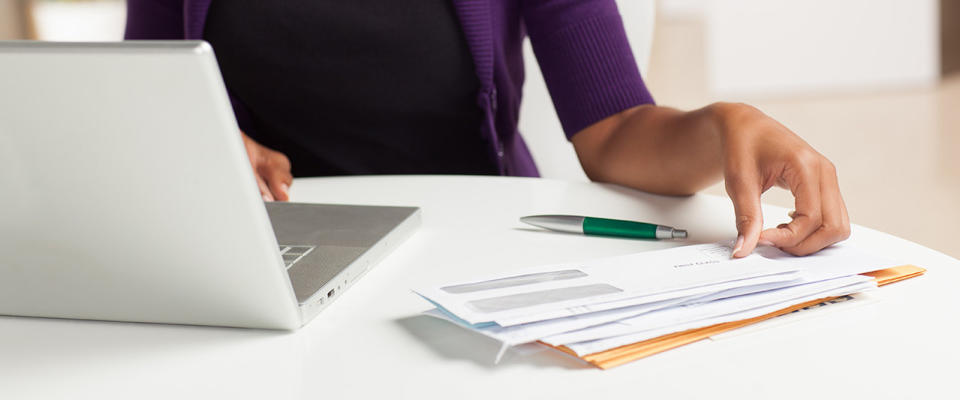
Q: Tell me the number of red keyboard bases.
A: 0